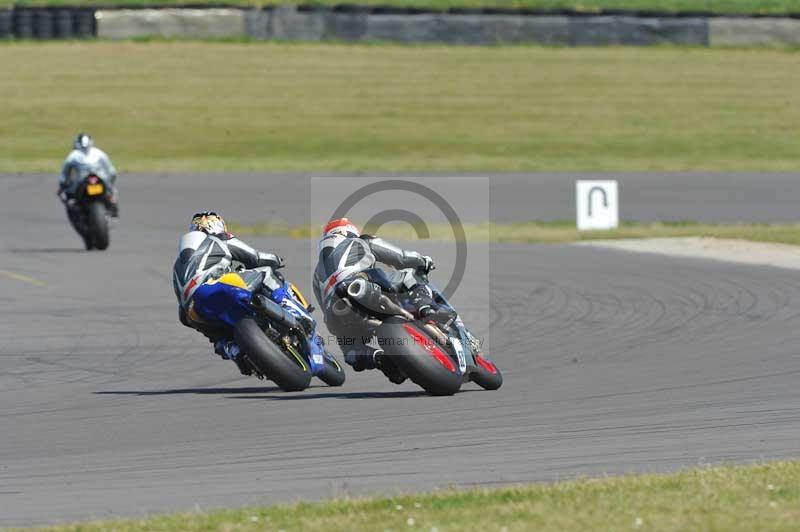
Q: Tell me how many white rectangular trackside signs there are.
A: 1